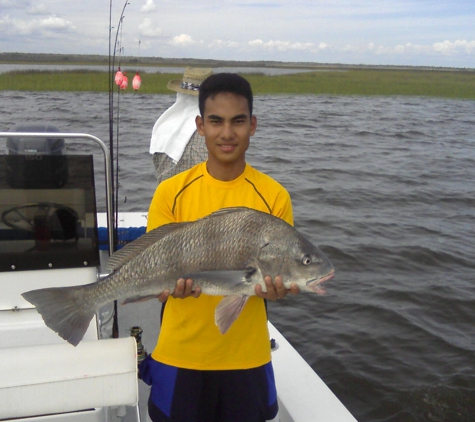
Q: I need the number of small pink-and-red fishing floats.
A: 3